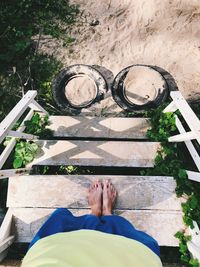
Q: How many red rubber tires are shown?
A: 0